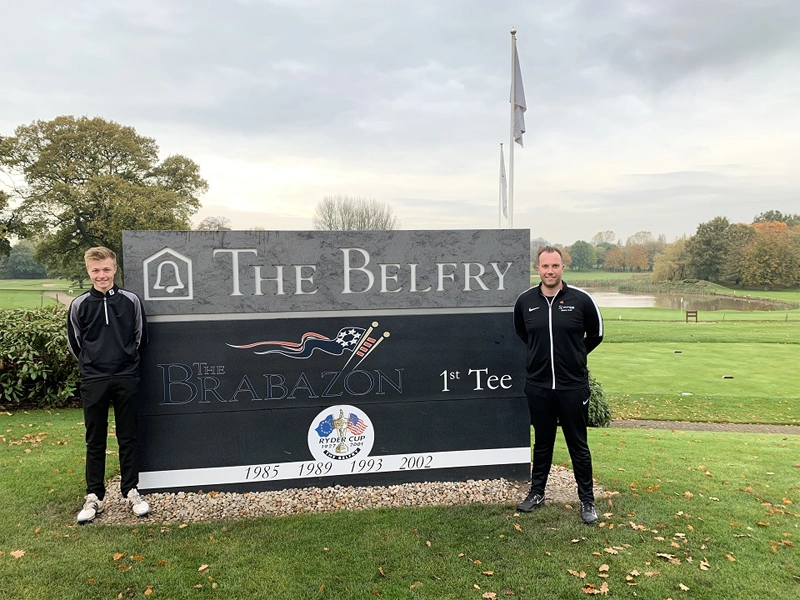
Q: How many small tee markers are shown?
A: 2